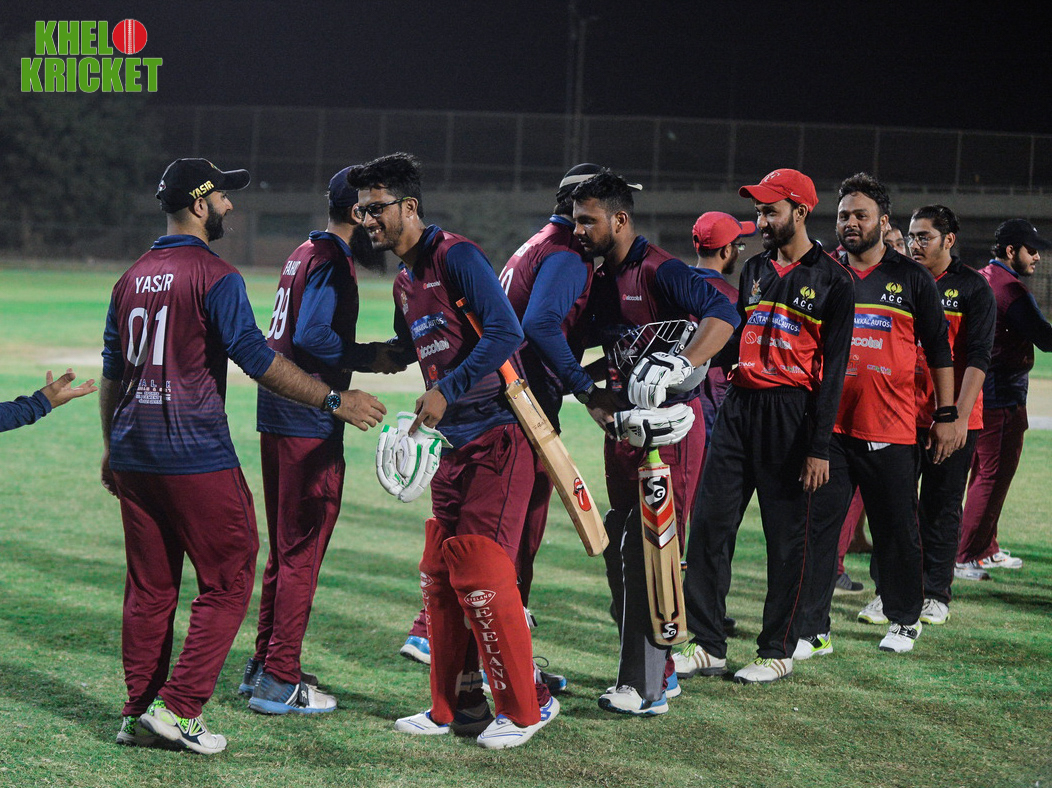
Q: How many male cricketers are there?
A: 11